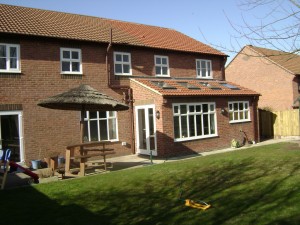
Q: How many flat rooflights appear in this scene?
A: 4